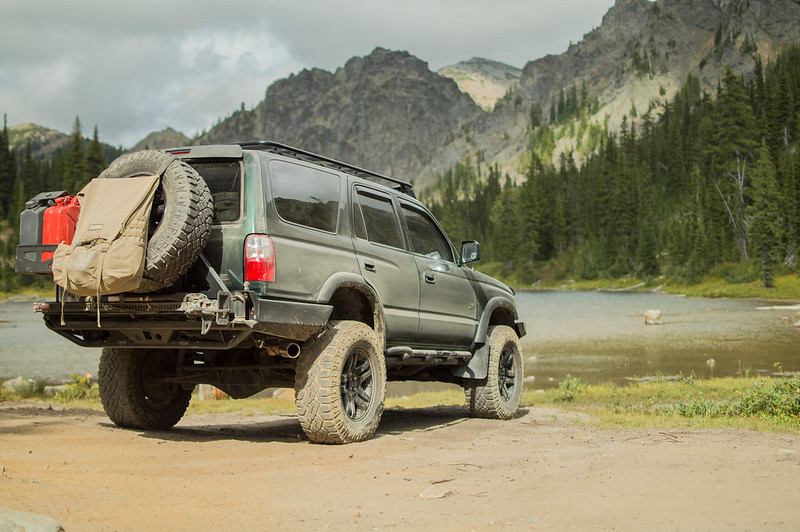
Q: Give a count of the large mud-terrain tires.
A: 4